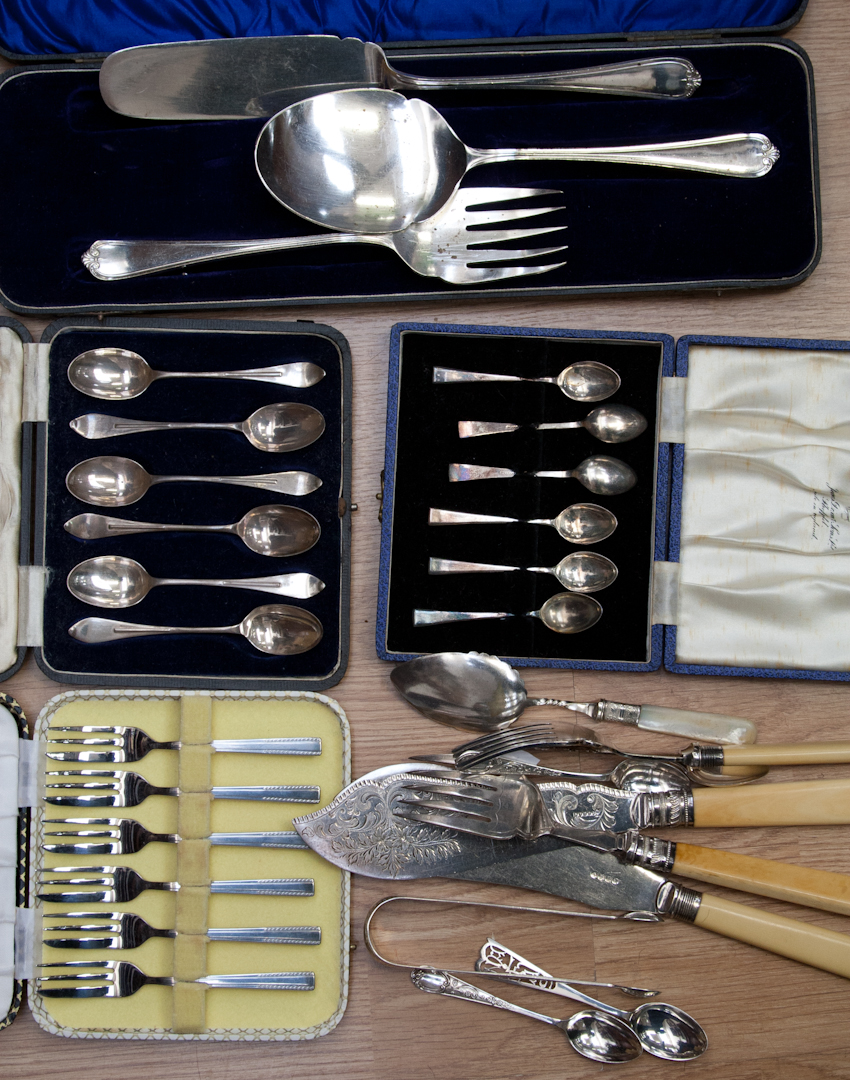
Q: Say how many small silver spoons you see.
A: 14